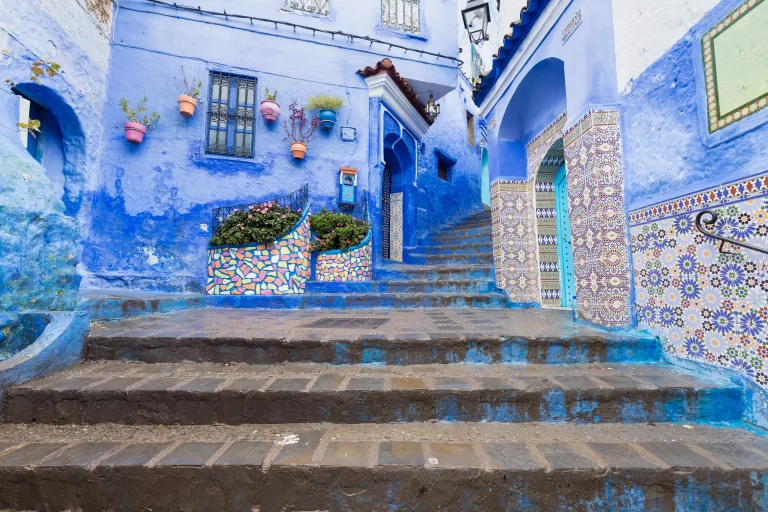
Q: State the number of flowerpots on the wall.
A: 5